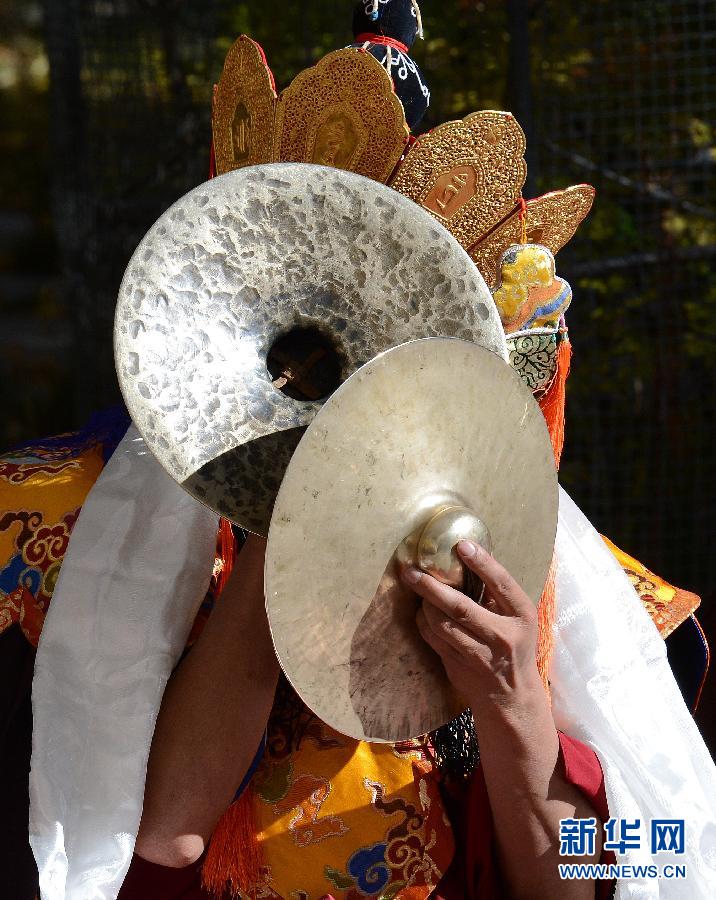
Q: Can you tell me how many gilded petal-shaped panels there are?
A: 4